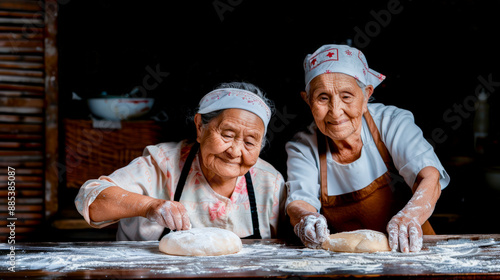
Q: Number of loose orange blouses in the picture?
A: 0